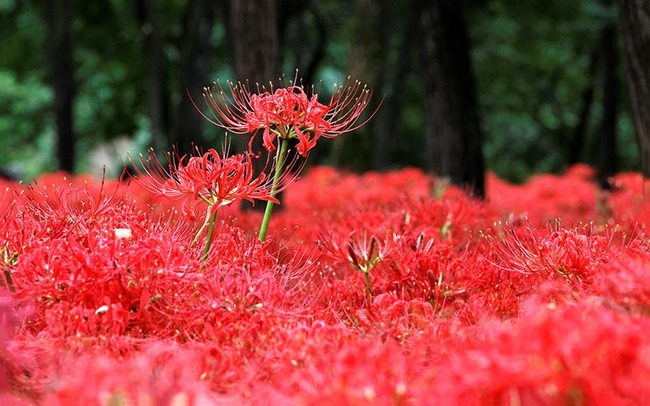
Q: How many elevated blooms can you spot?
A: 2